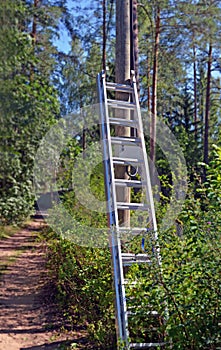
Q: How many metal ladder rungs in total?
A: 12